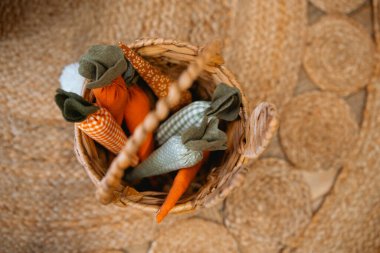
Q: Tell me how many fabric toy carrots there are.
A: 7